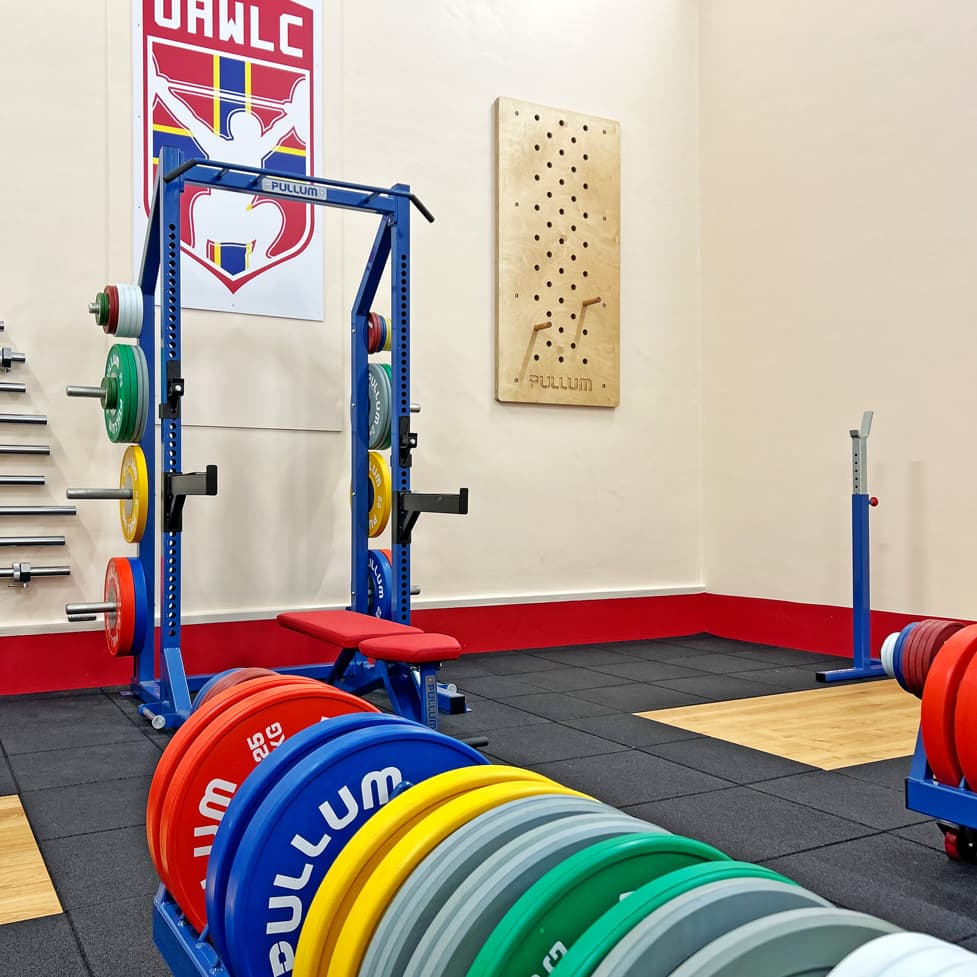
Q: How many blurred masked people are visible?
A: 0